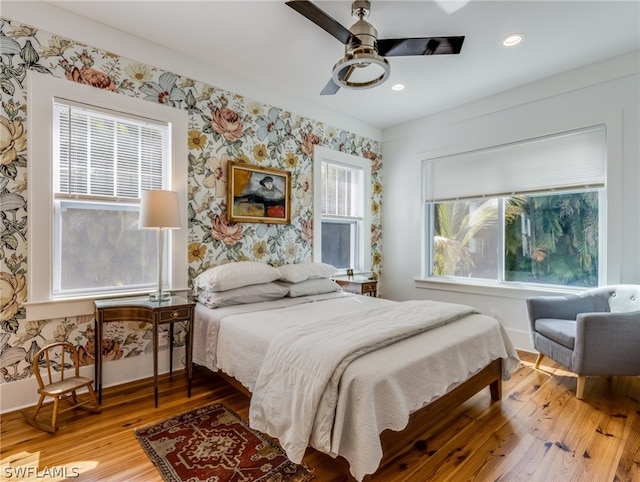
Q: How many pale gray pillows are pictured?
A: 2